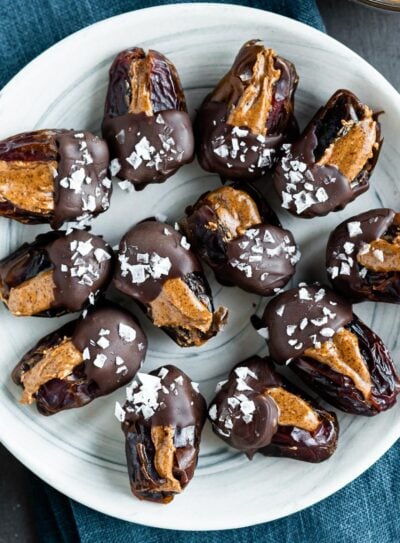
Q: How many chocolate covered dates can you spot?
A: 12